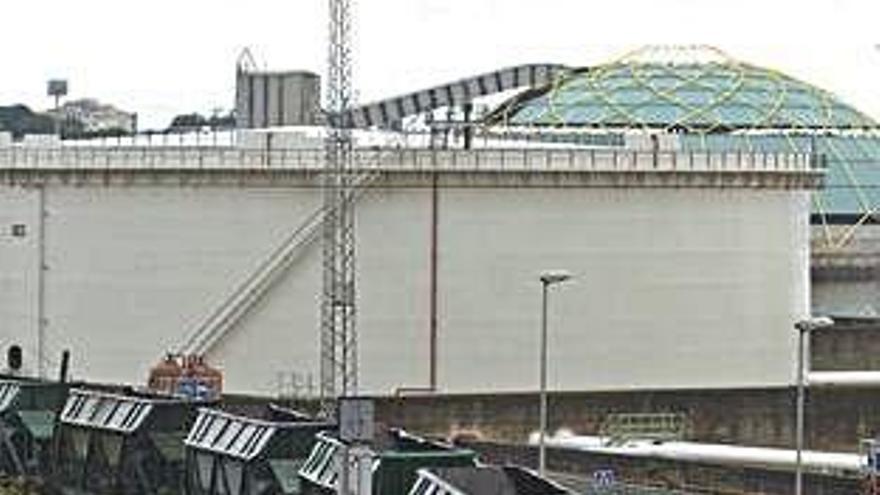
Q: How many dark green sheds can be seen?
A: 5